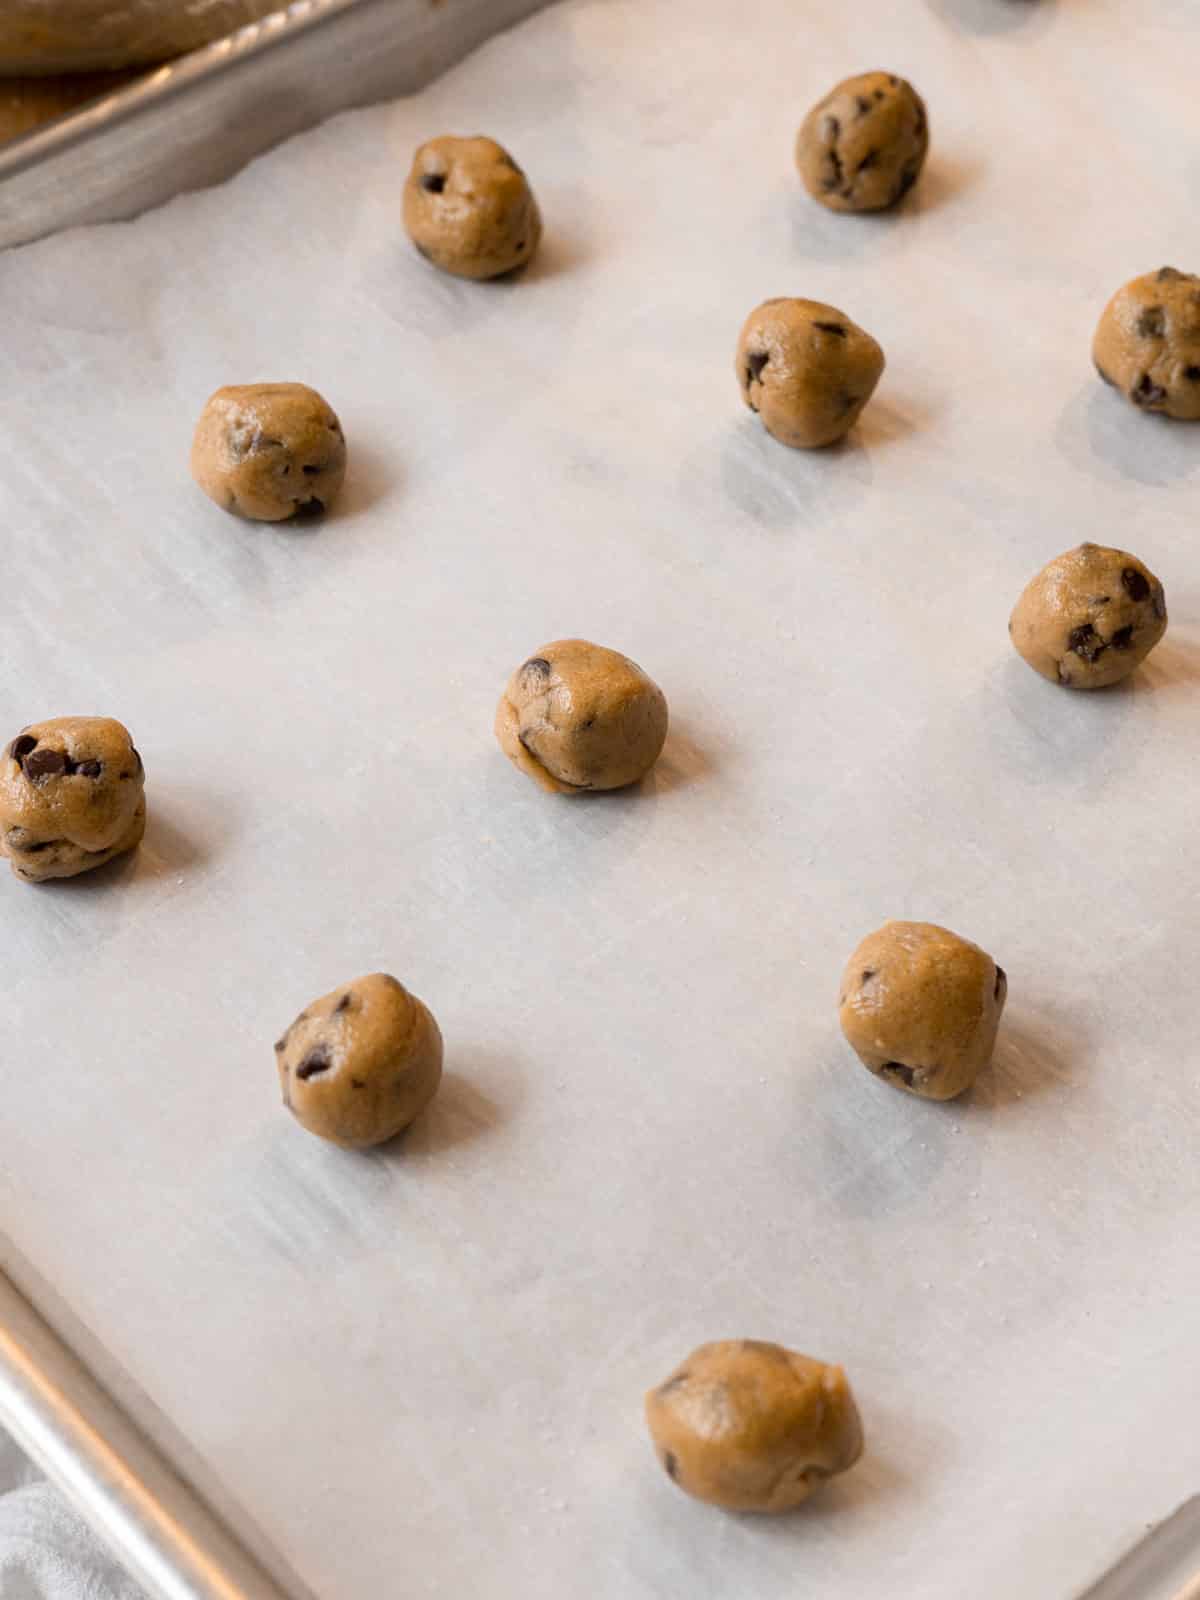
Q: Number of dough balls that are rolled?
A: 11